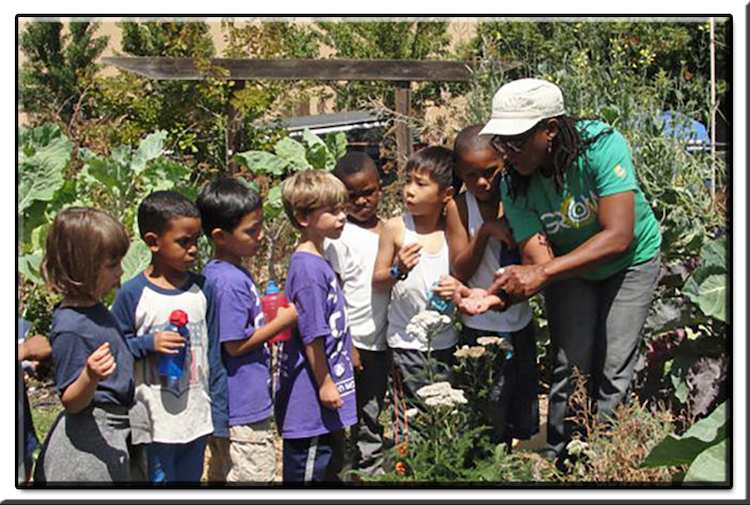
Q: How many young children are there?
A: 7